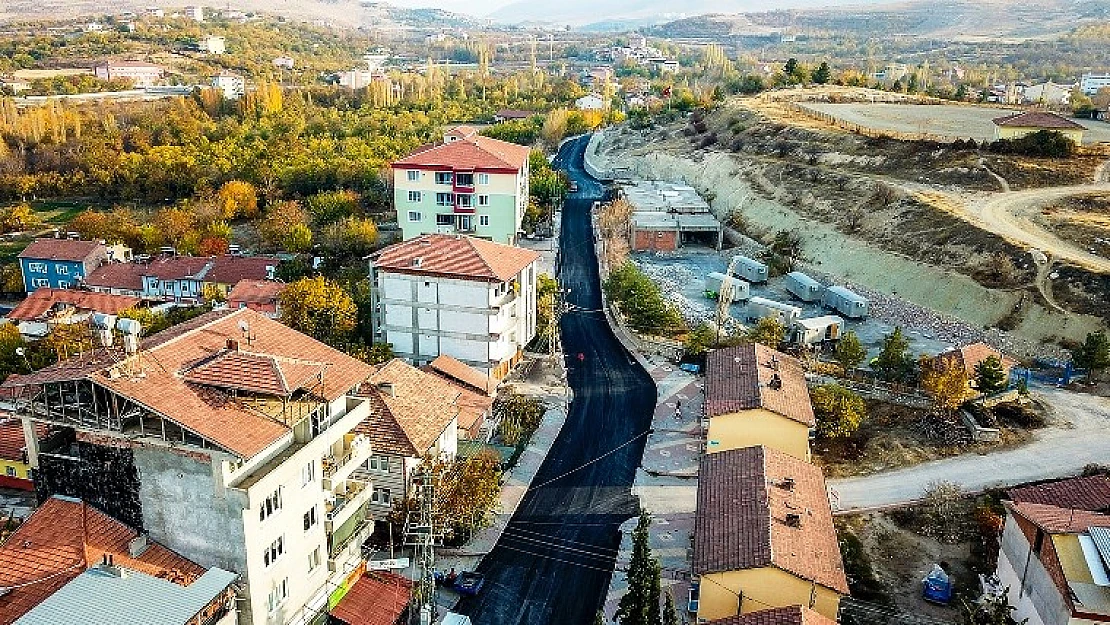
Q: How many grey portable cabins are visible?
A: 6